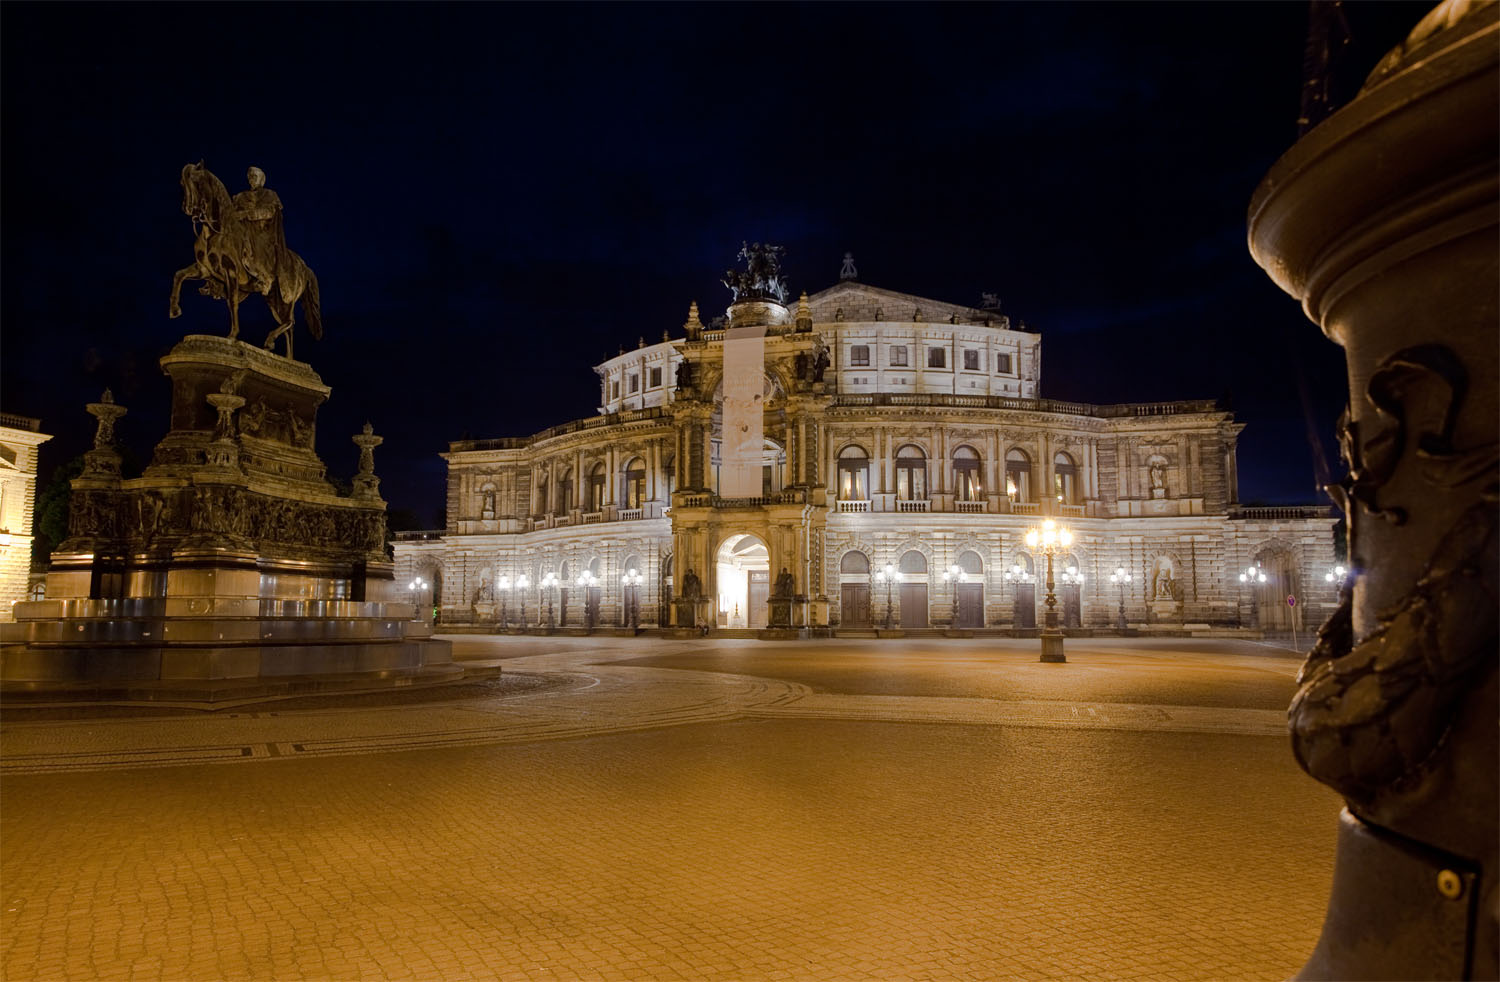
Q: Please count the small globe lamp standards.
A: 13